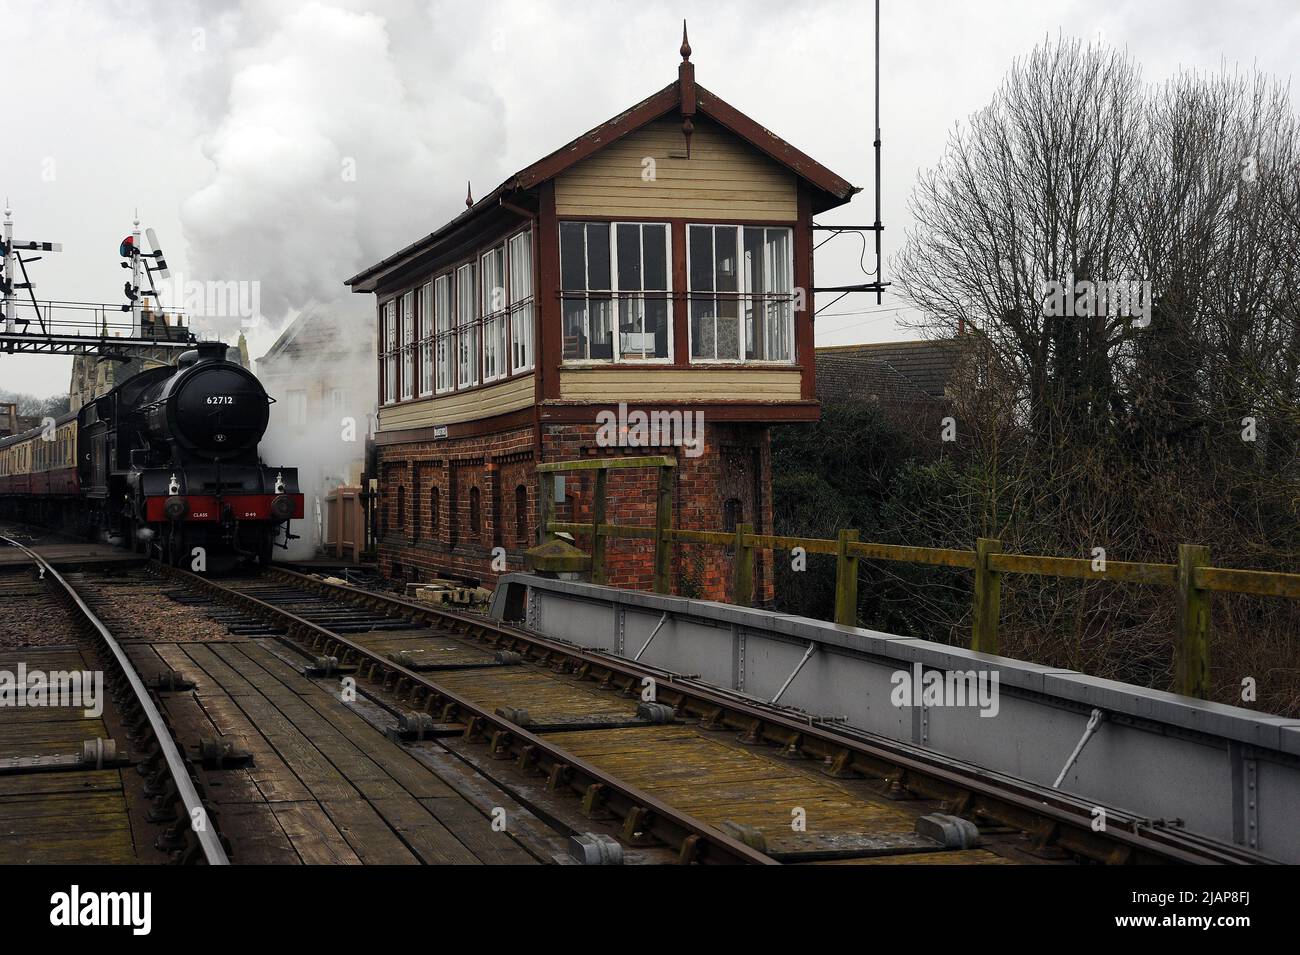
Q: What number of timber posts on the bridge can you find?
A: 7